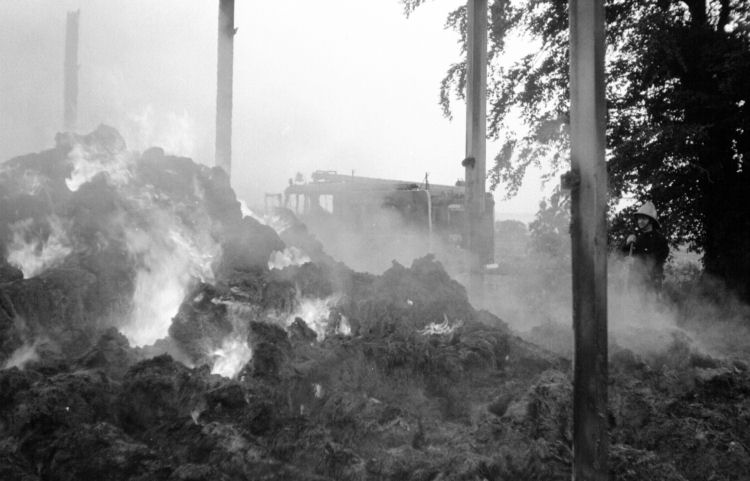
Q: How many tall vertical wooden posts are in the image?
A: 4